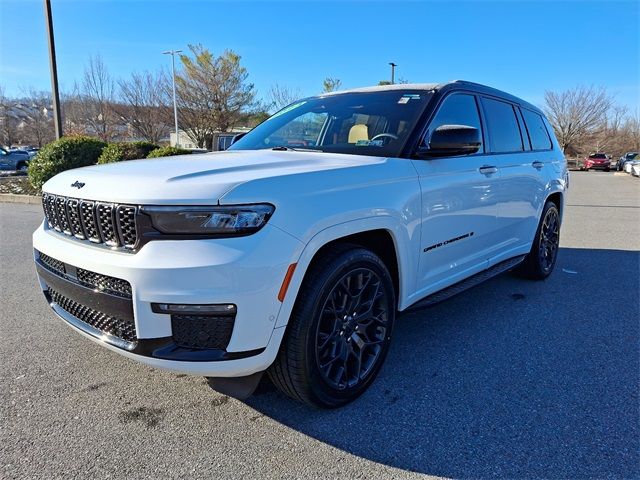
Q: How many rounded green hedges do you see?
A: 3